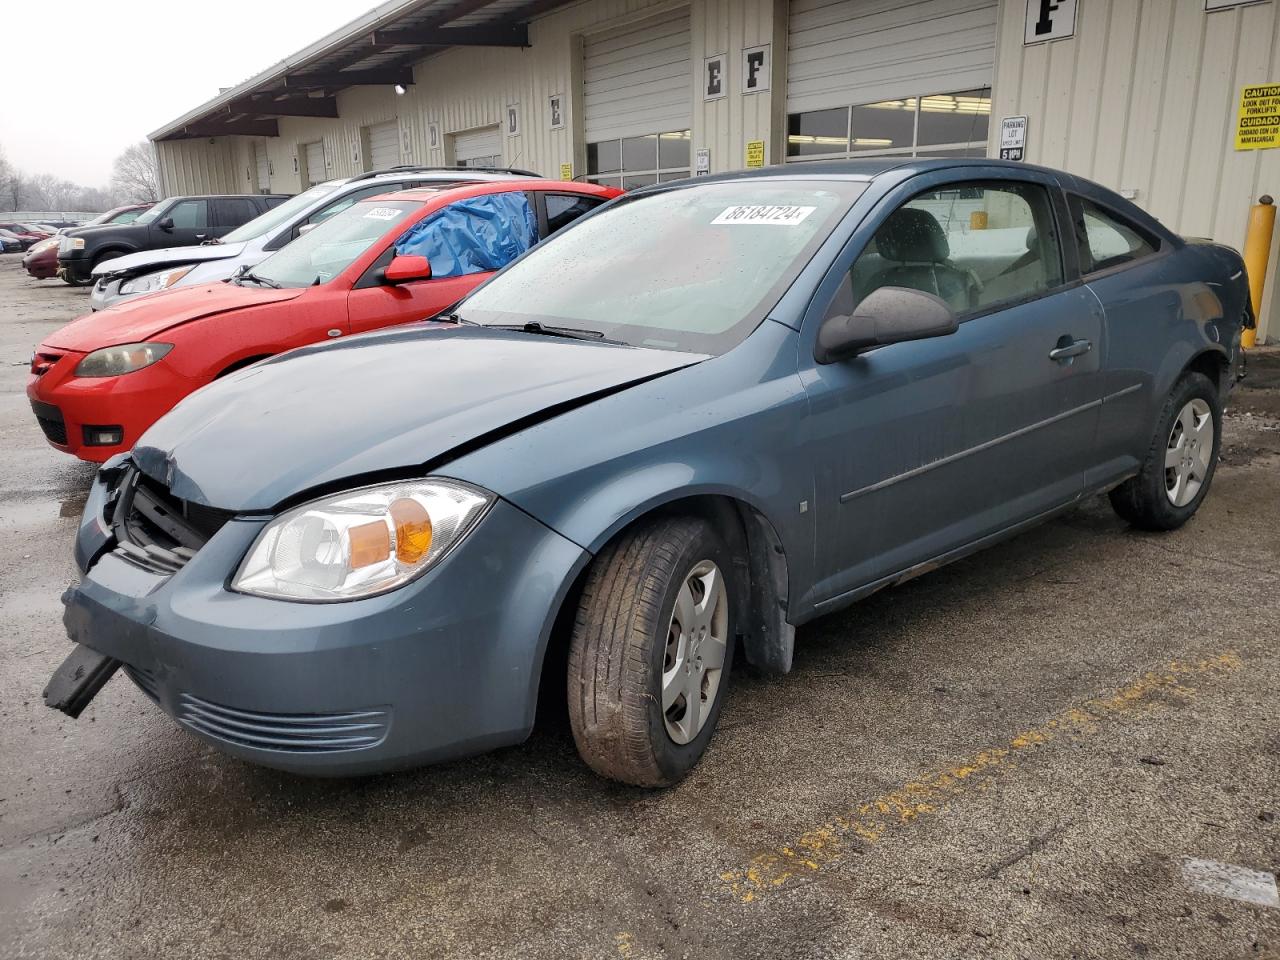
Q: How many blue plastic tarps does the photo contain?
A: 1